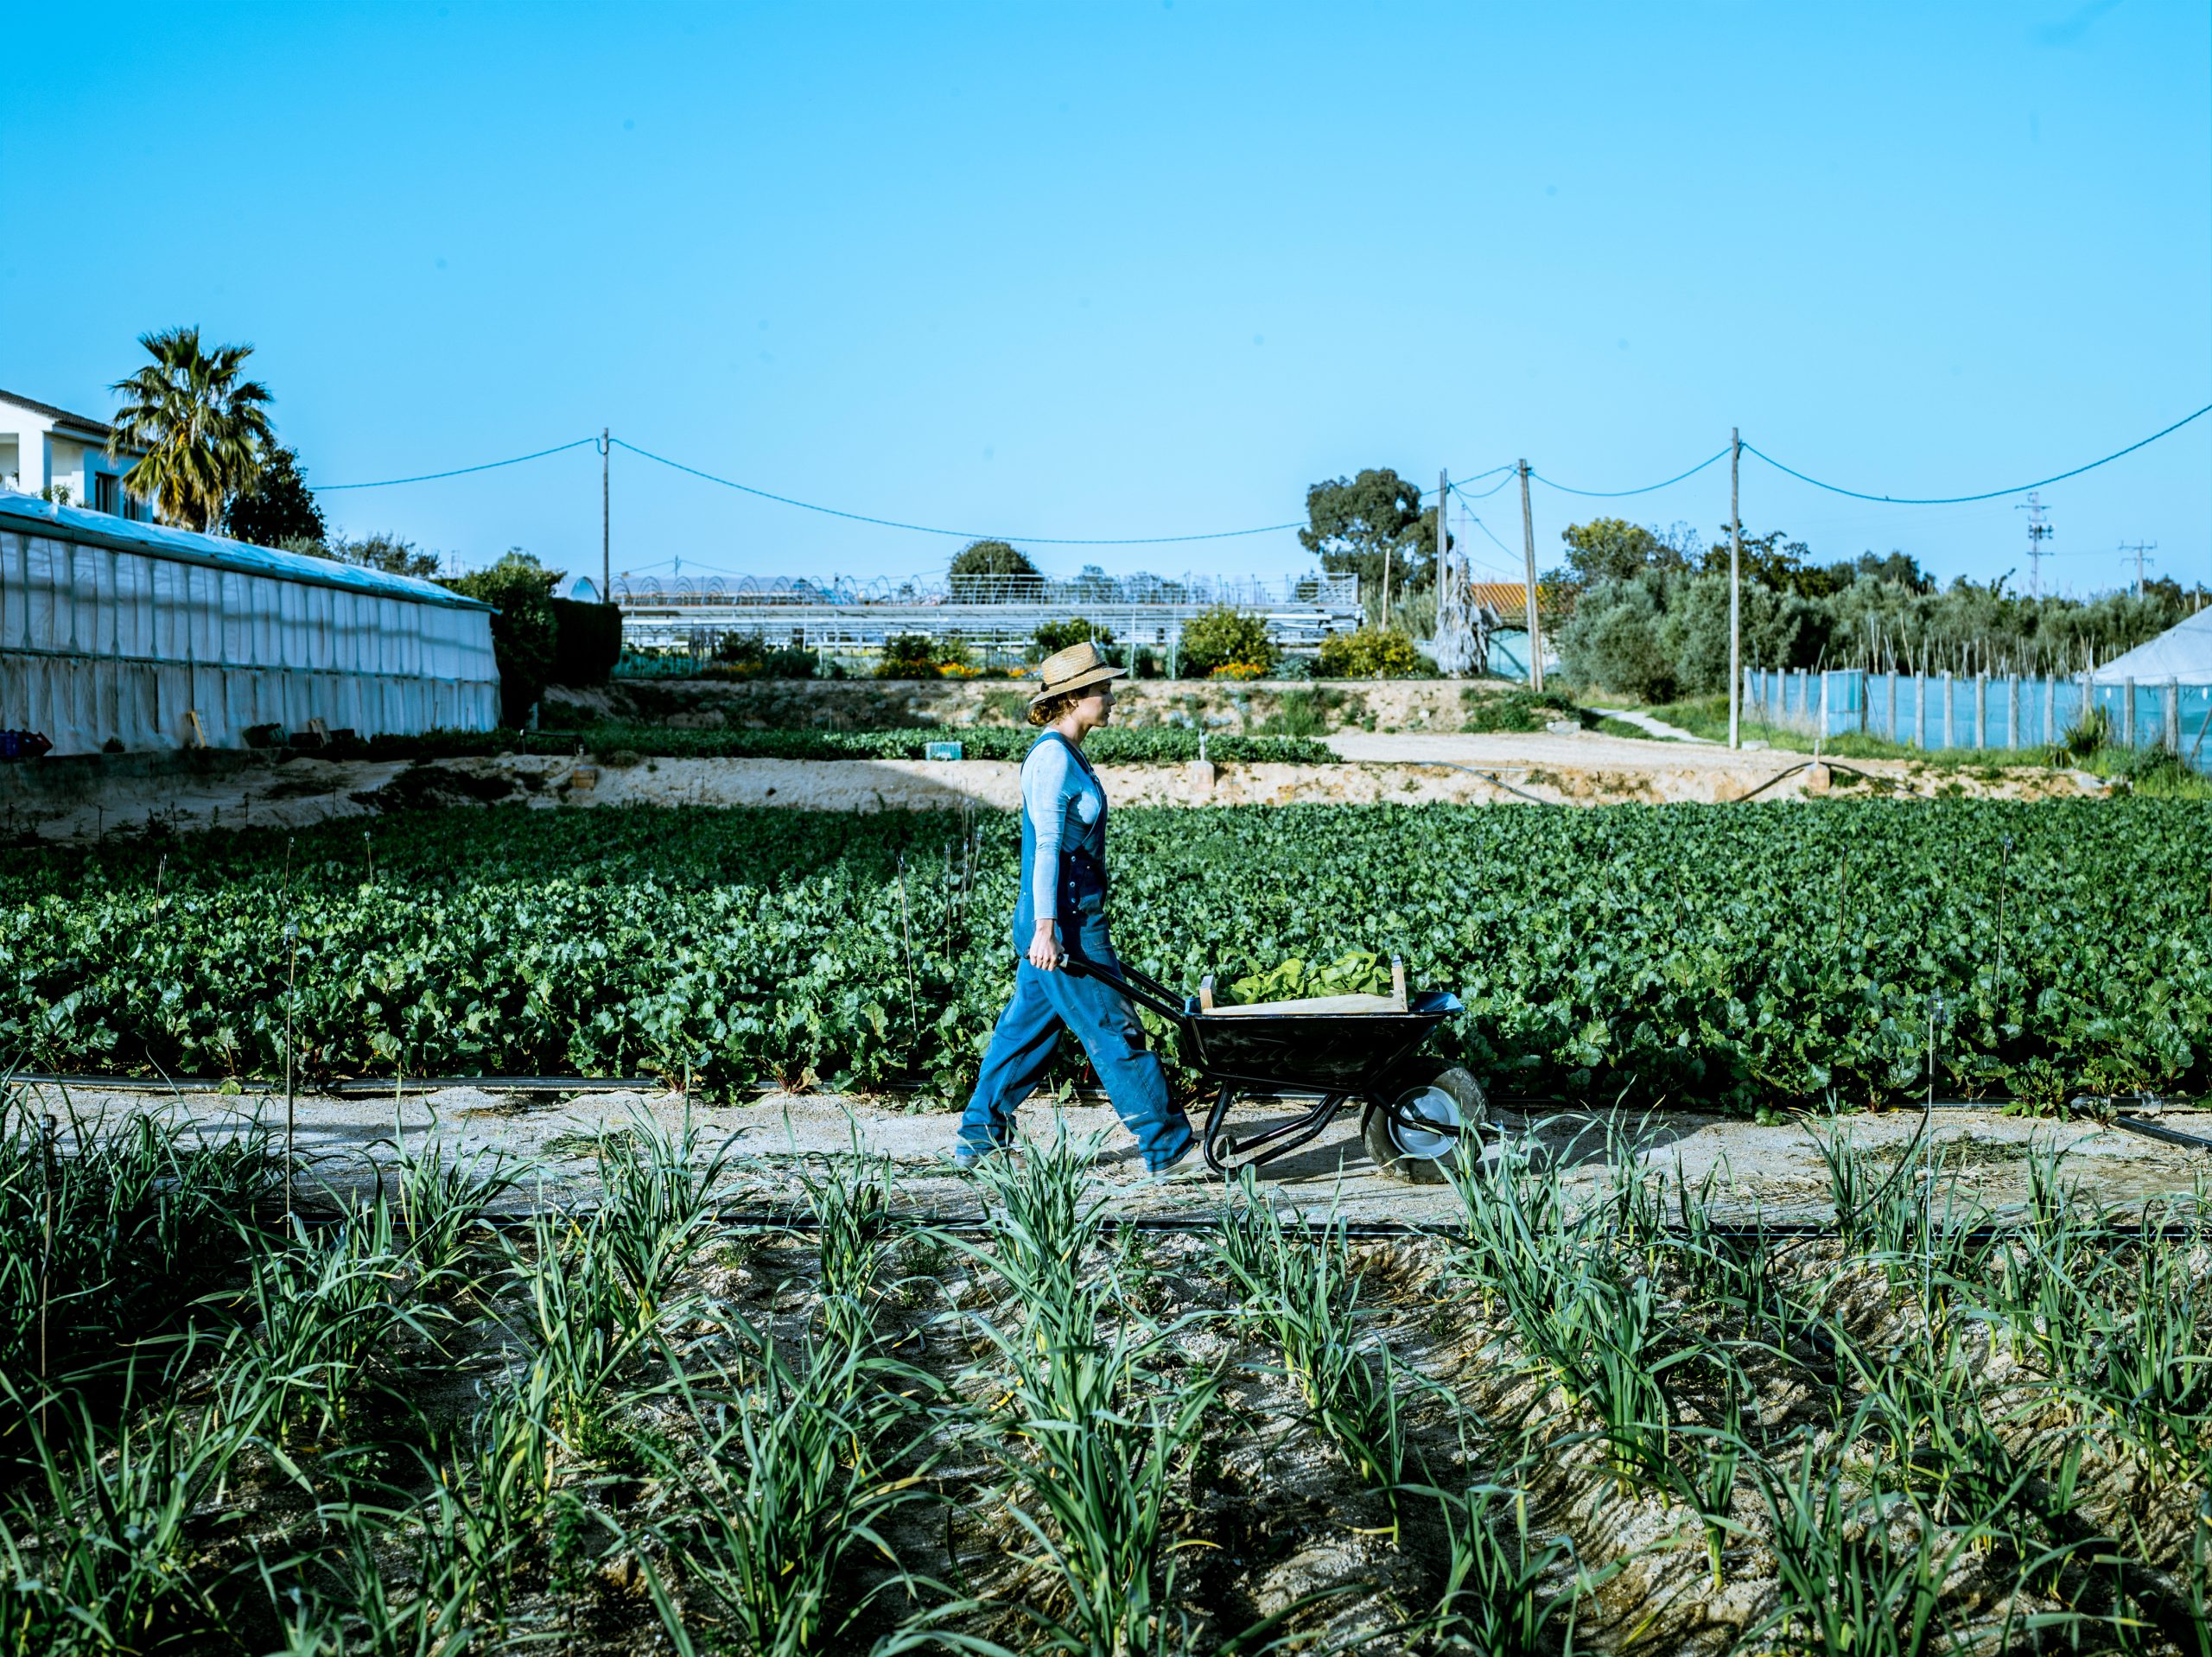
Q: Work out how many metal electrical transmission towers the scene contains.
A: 2